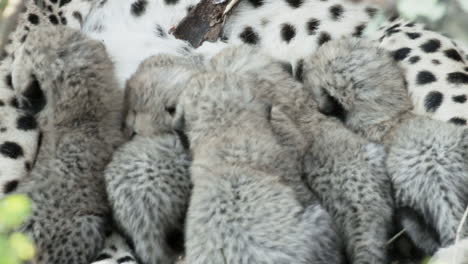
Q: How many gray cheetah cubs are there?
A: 5